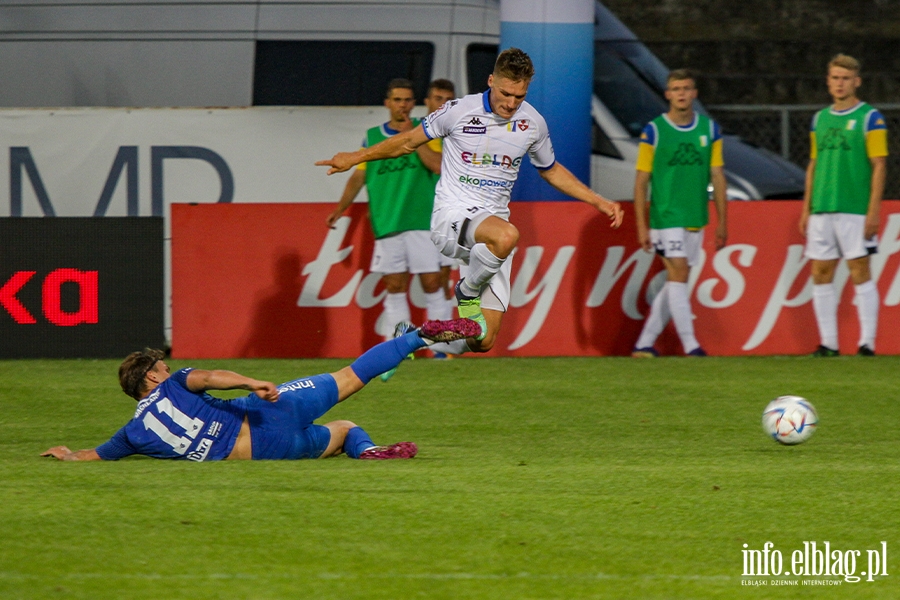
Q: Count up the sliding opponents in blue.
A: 1